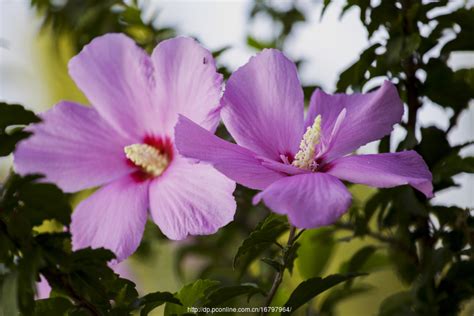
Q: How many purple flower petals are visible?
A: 10